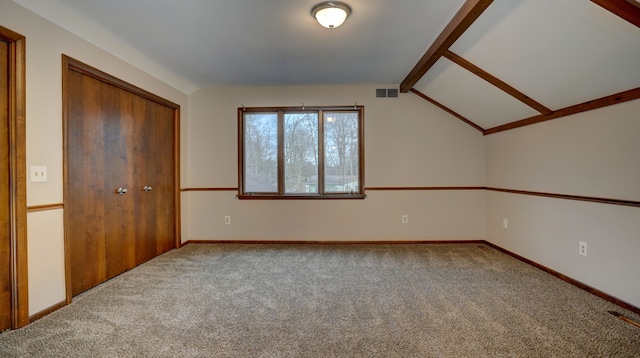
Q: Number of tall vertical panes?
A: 3